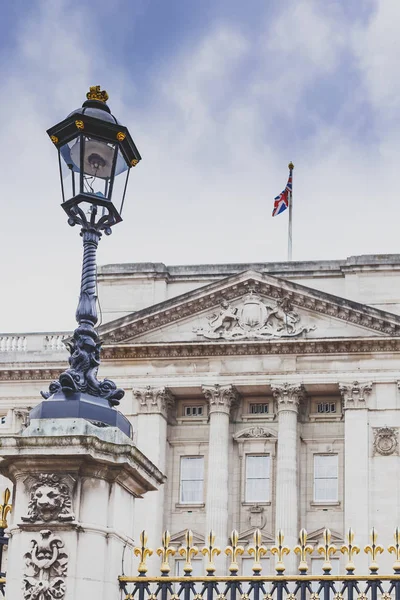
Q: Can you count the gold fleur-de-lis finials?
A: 13